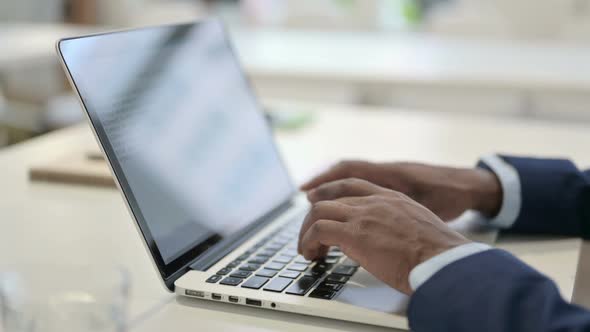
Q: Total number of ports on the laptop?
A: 5